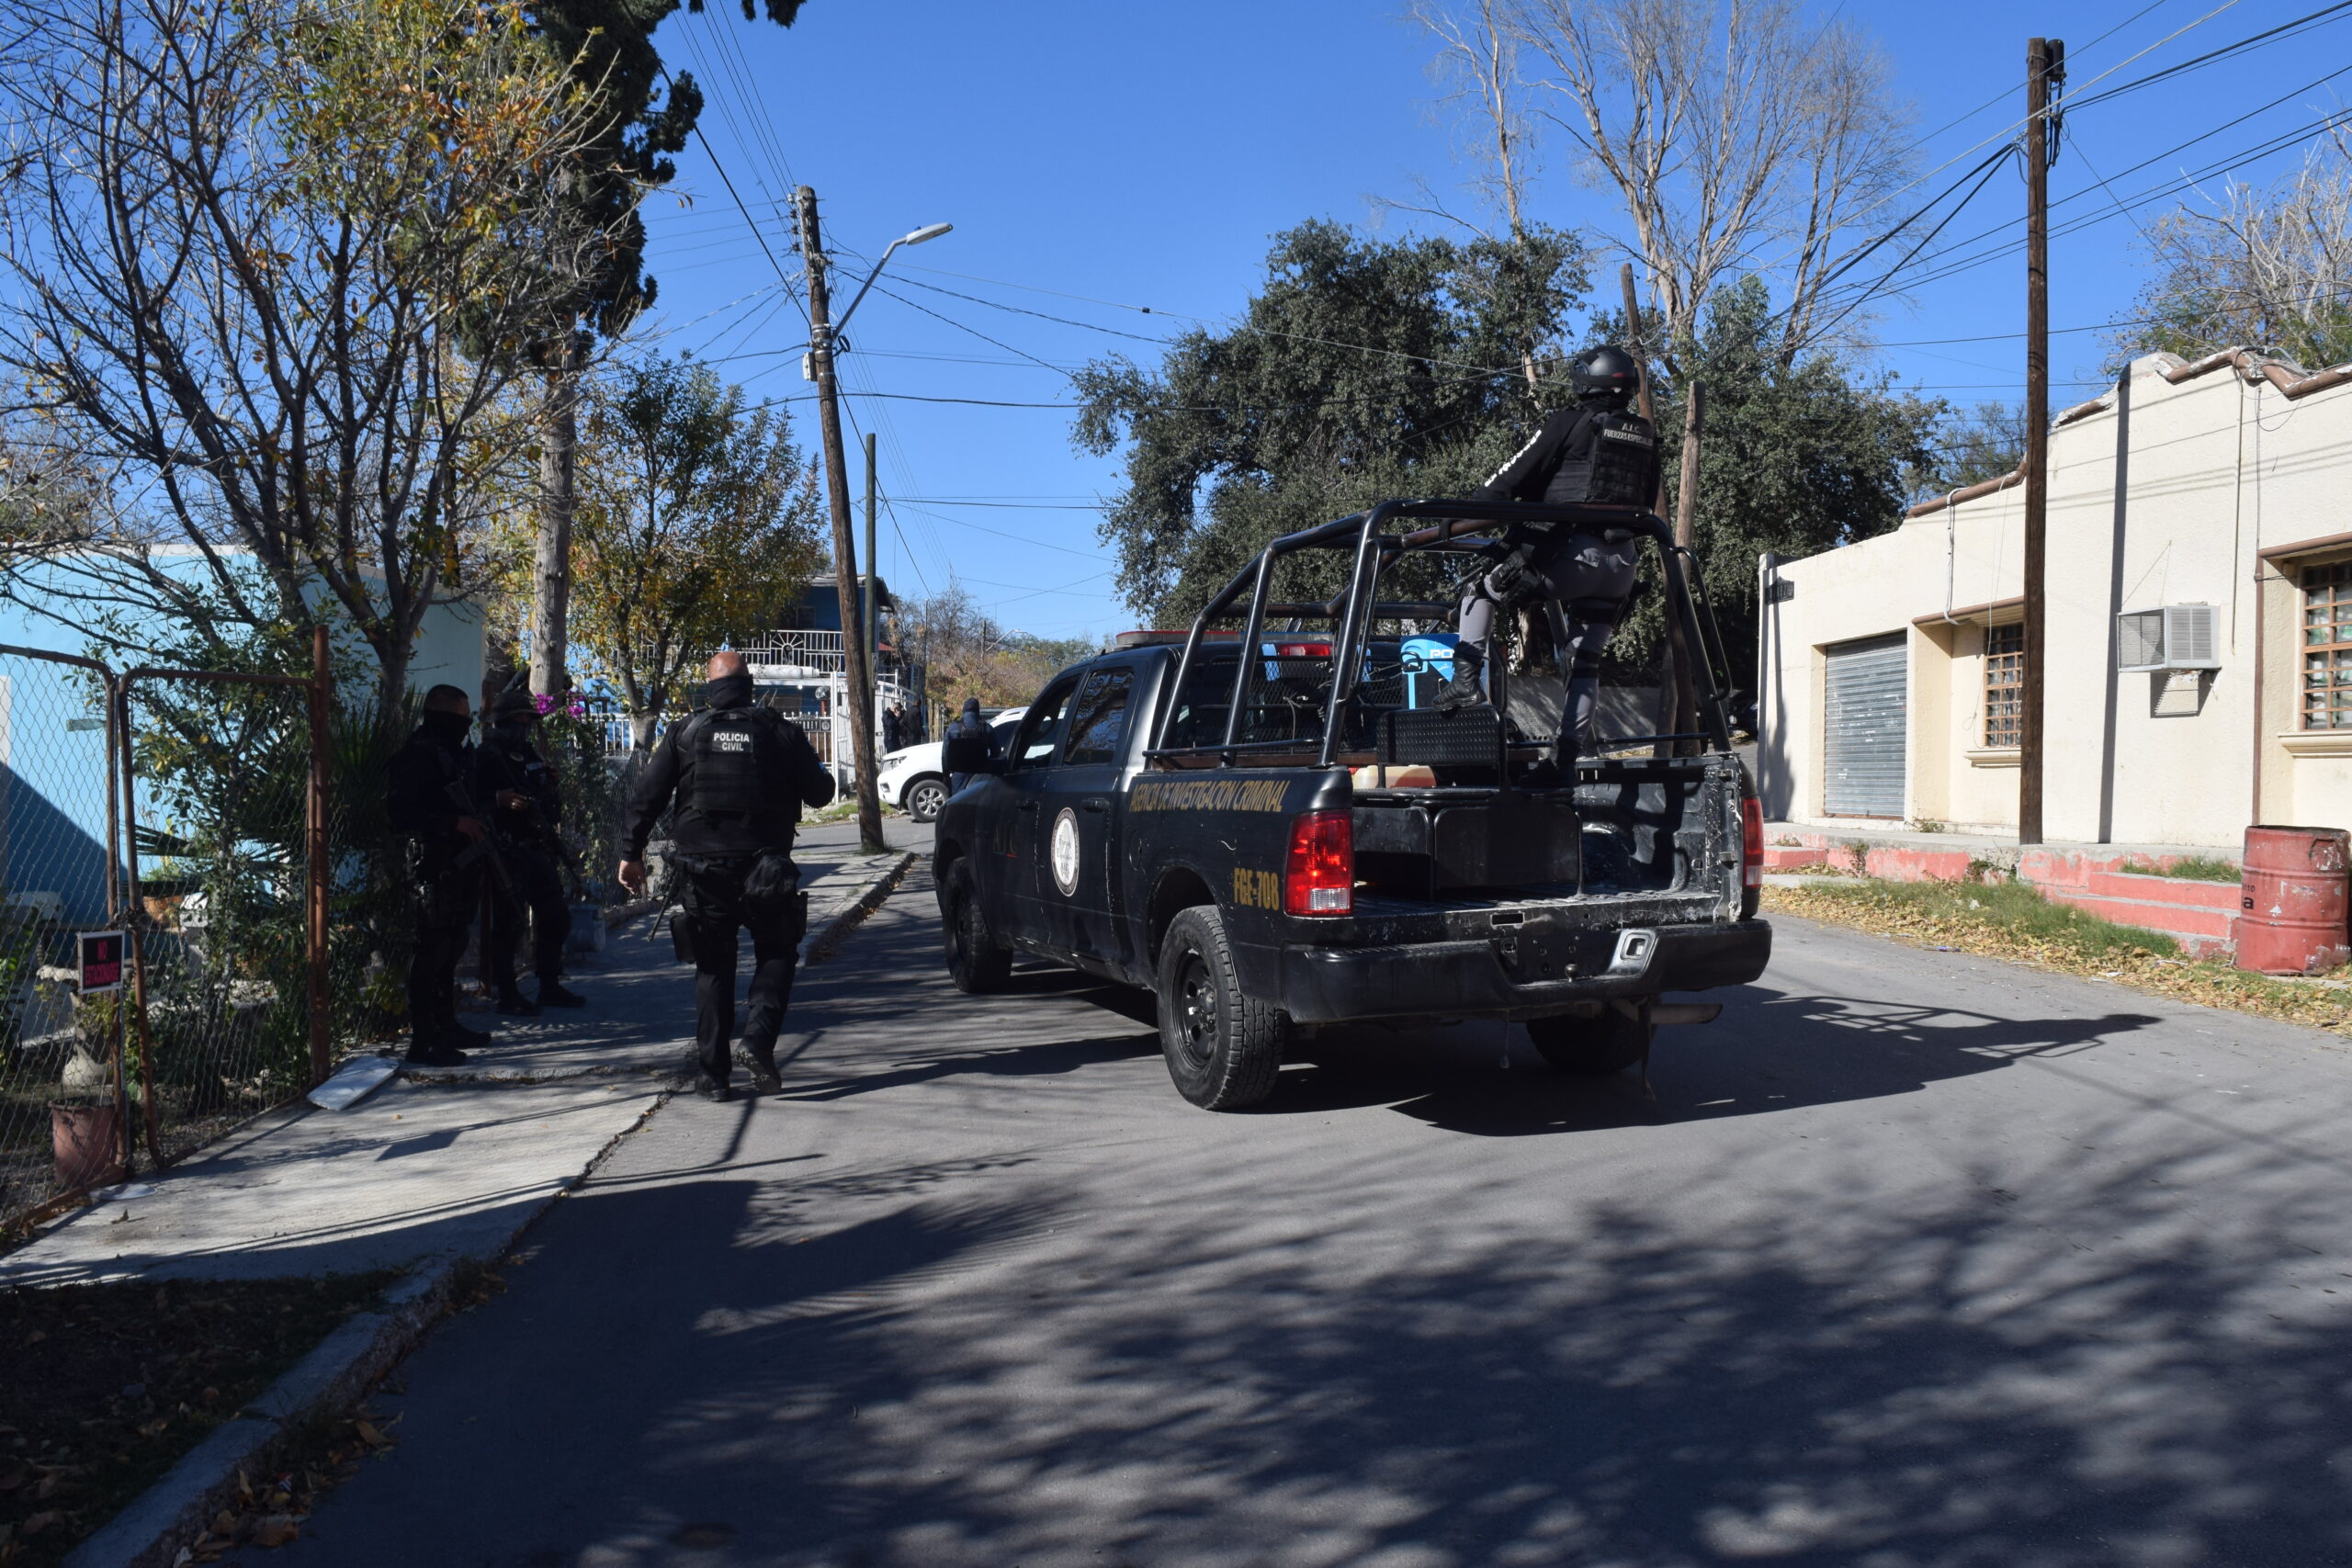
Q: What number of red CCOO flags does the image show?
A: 0